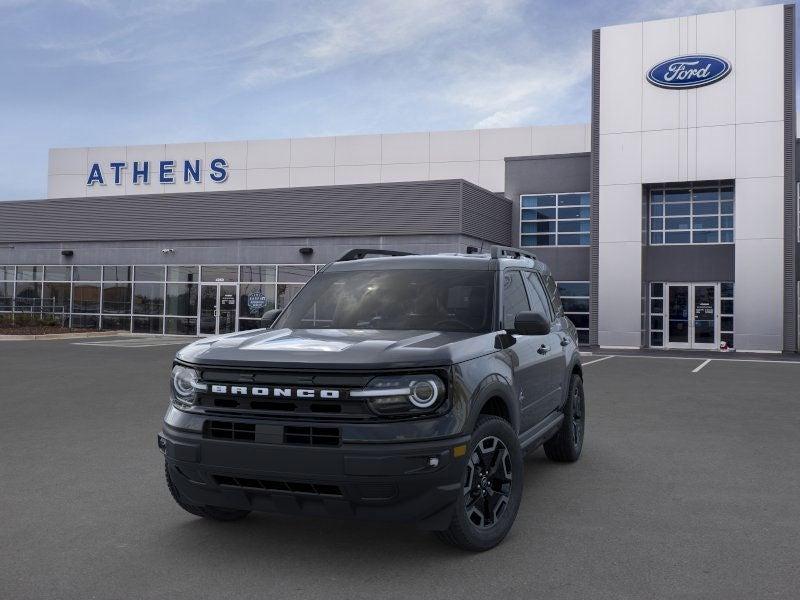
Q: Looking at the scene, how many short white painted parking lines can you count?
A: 2